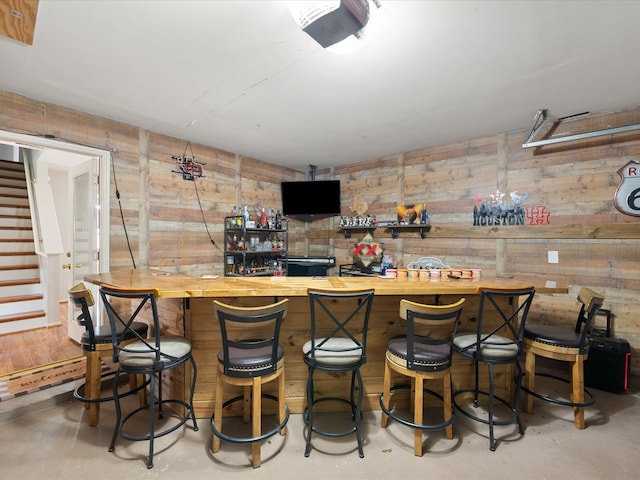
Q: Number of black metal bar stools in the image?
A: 3